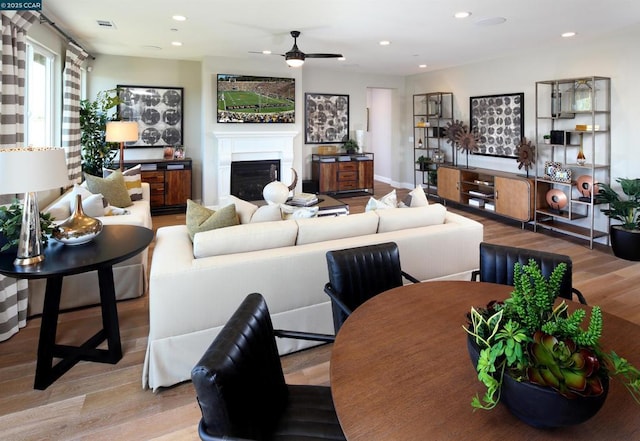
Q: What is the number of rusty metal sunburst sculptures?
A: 3